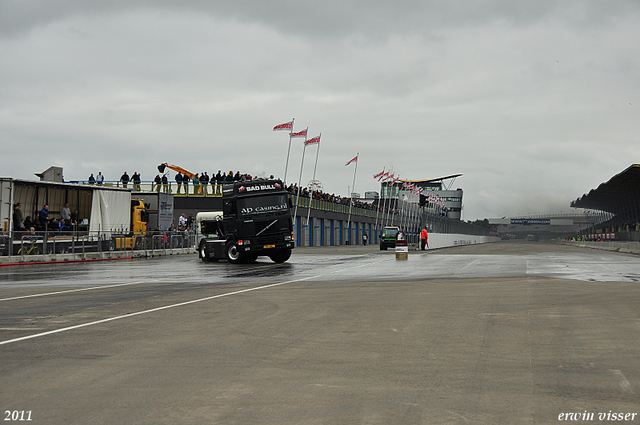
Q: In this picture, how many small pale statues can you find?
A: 0